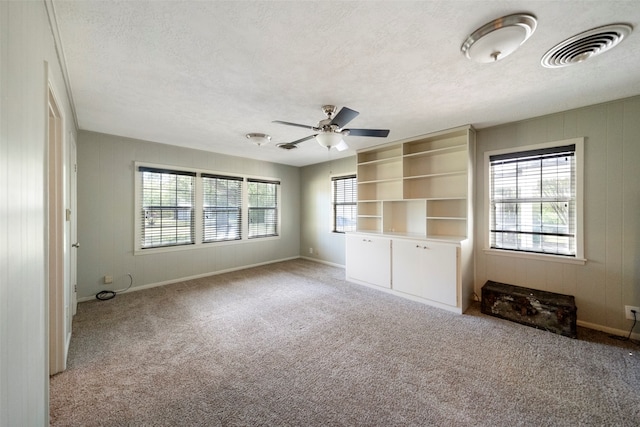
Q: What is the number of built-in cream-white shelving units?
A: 1